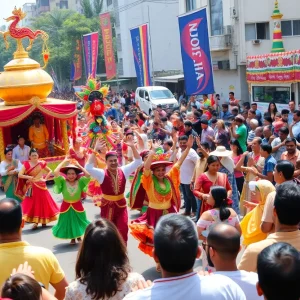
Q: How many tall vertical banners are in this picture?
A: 5